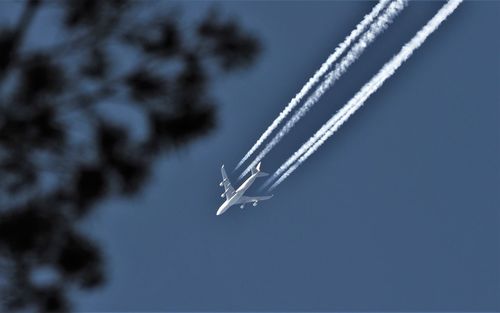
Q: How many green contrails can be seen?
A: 0